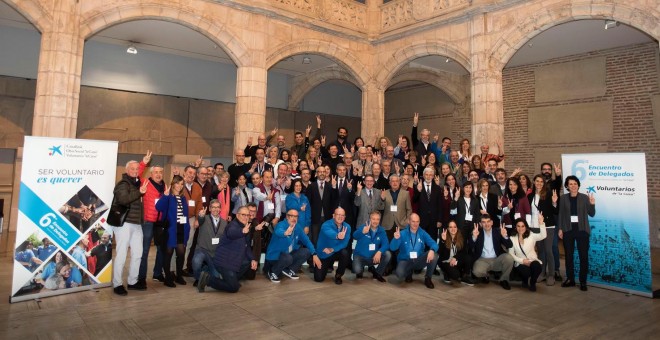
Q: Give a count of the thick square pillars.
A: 4